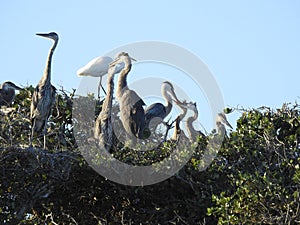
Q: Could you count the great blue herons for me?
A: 8